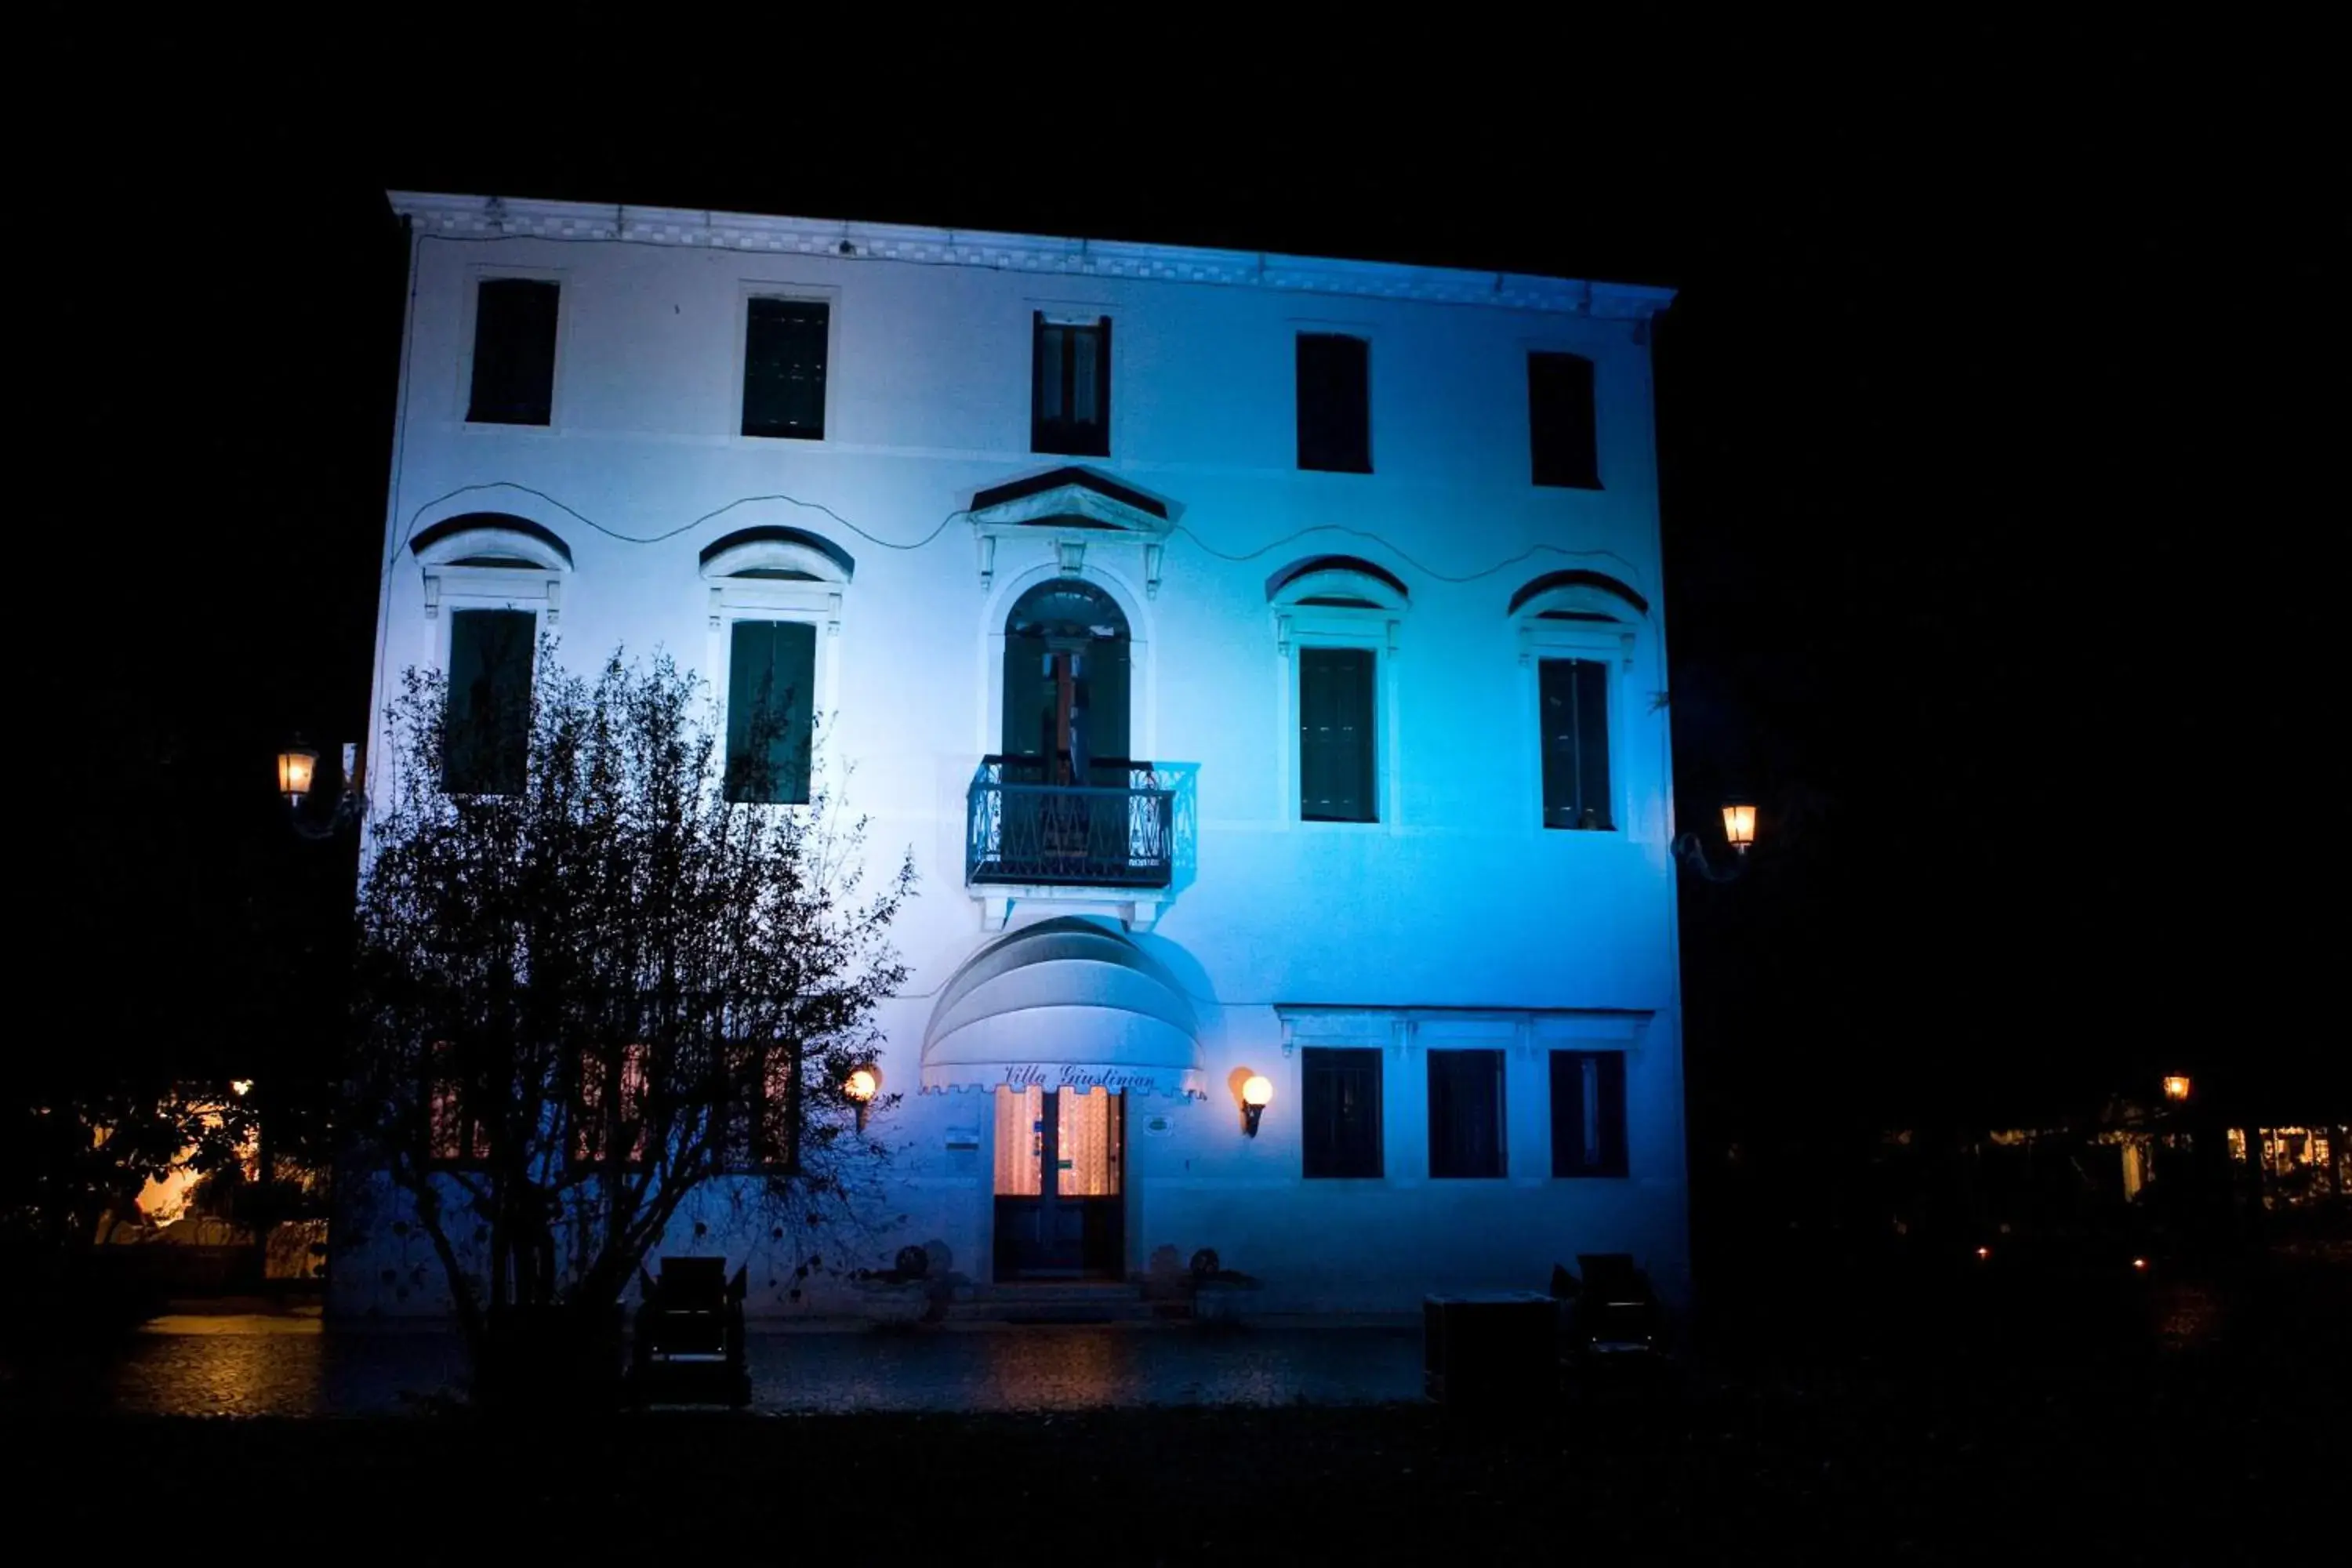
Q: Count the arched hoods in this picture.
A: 4